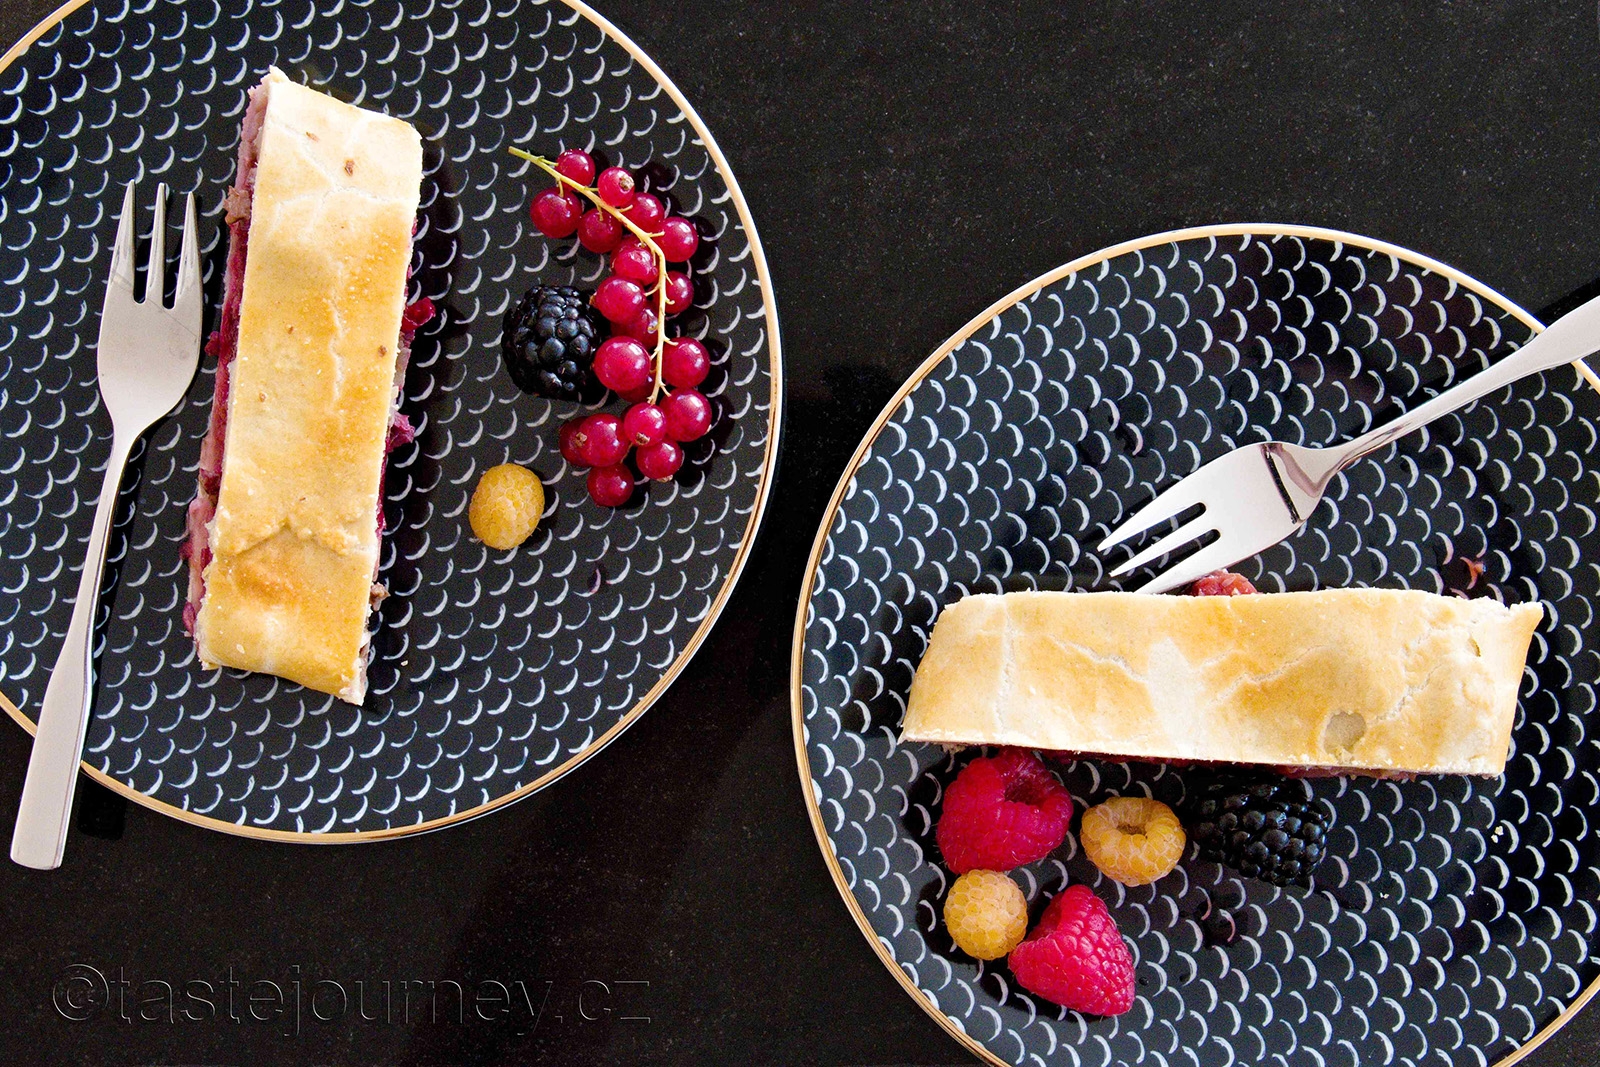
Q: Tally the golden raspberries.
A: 3